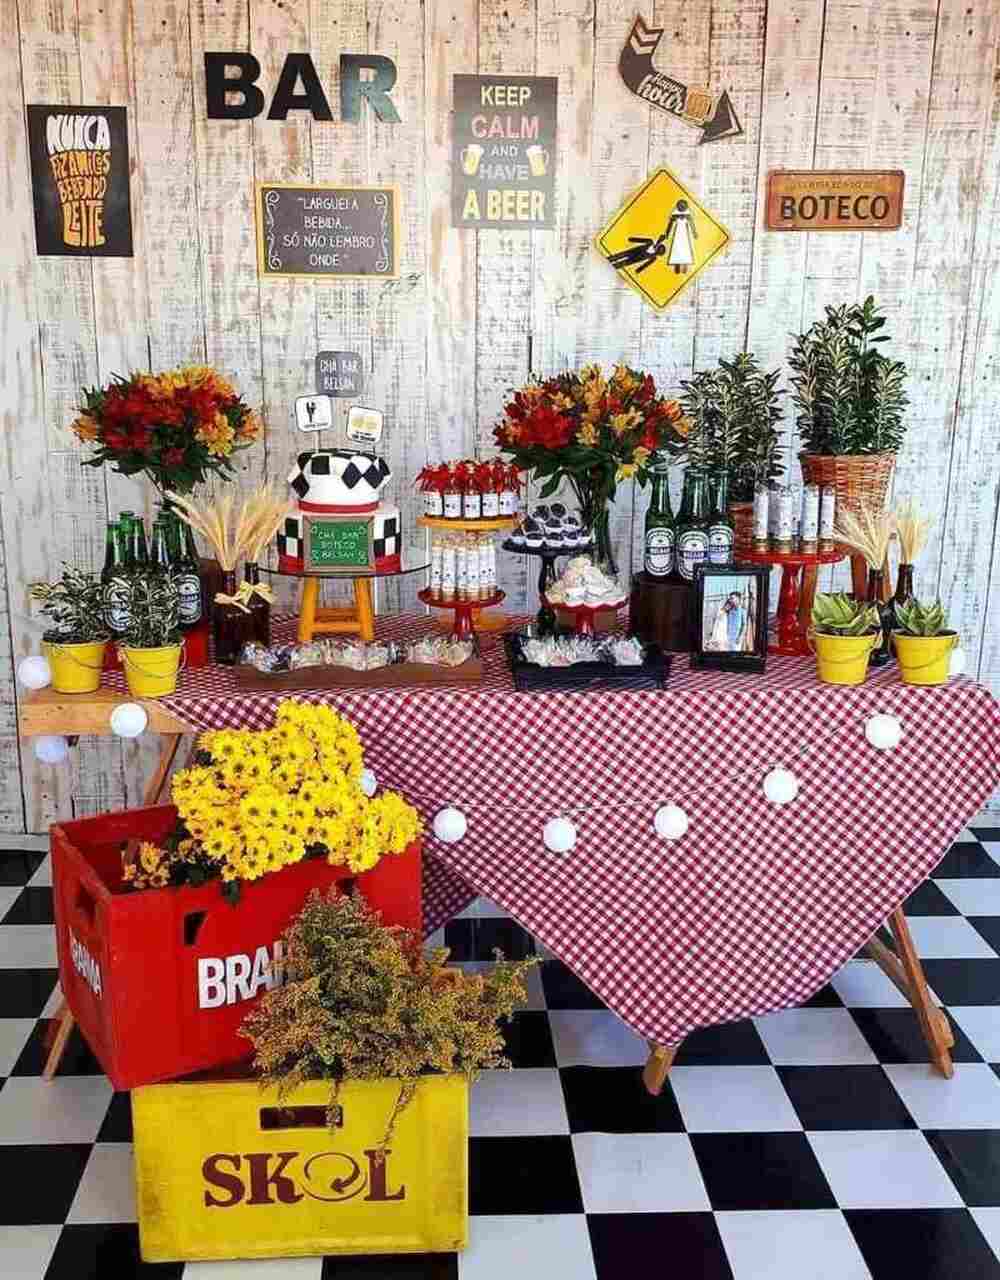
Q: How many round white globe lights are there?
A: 10